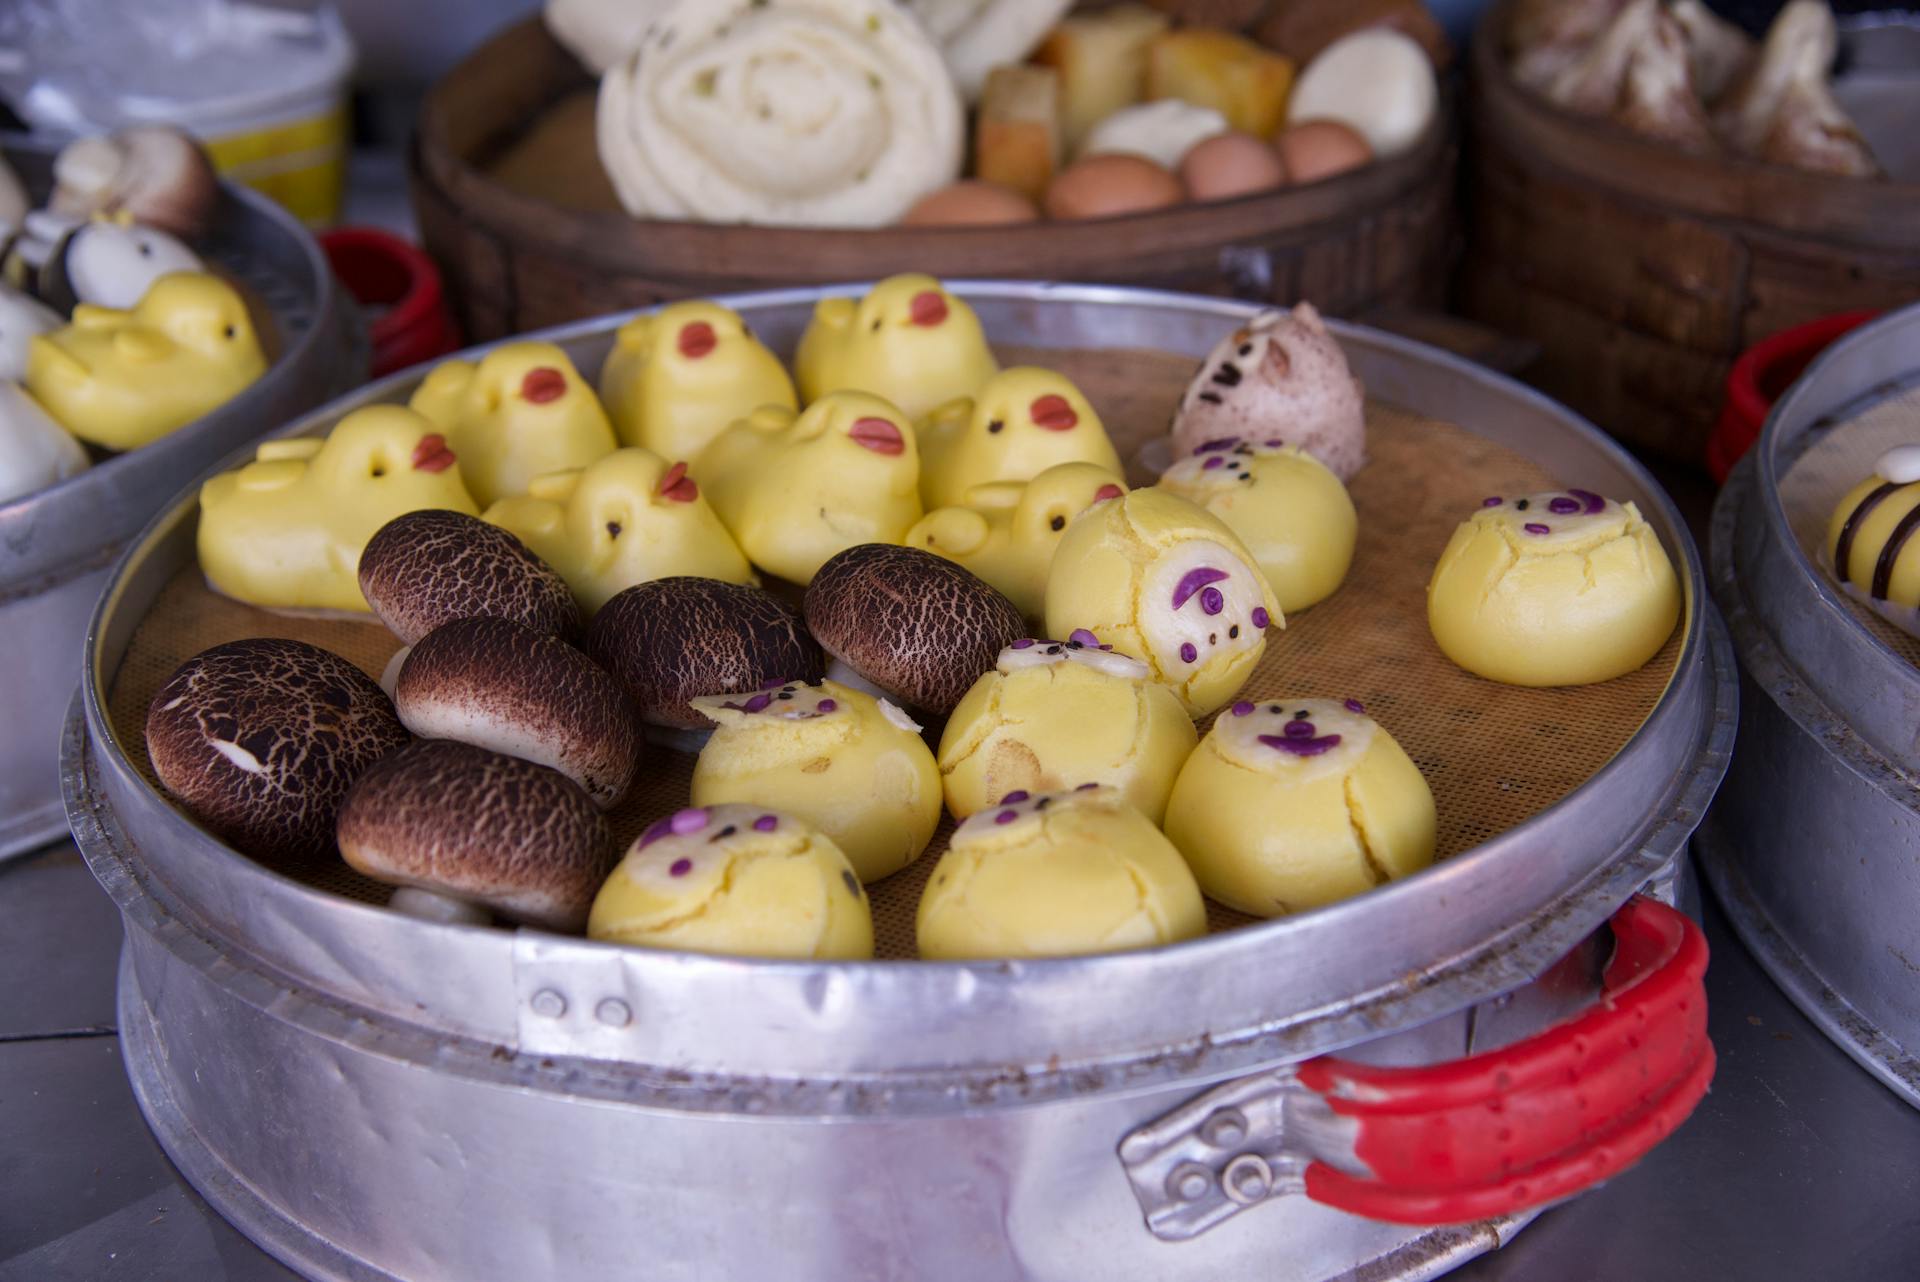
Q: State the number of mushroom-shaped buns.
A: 6